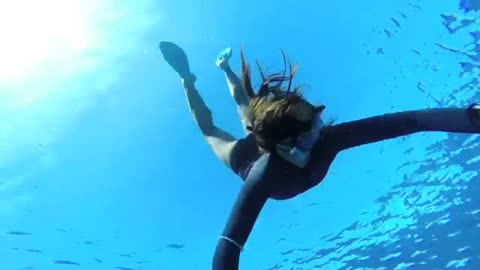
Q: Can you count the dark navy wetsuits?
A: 1